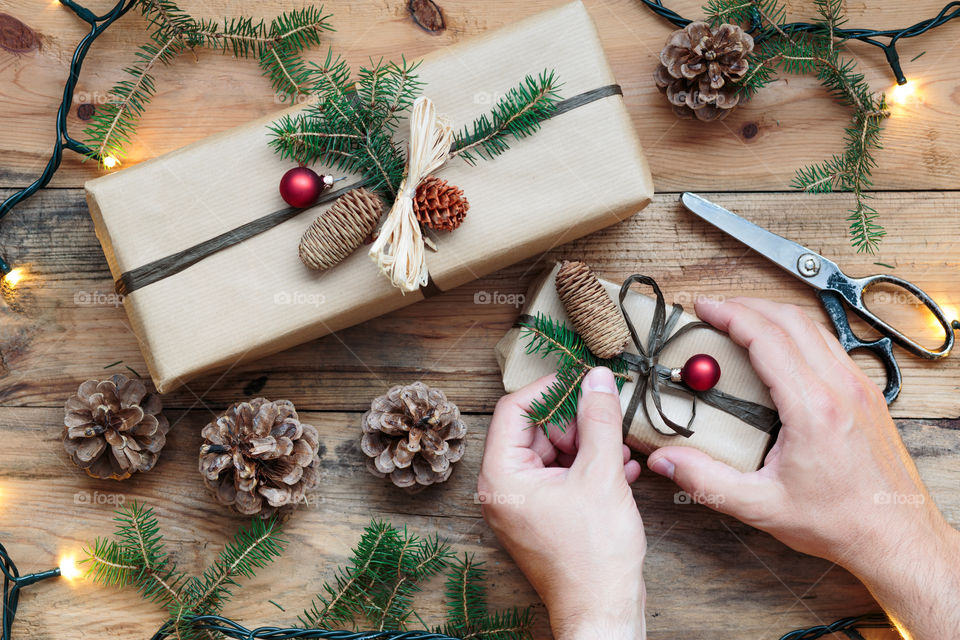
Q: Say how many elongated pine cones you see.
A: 2